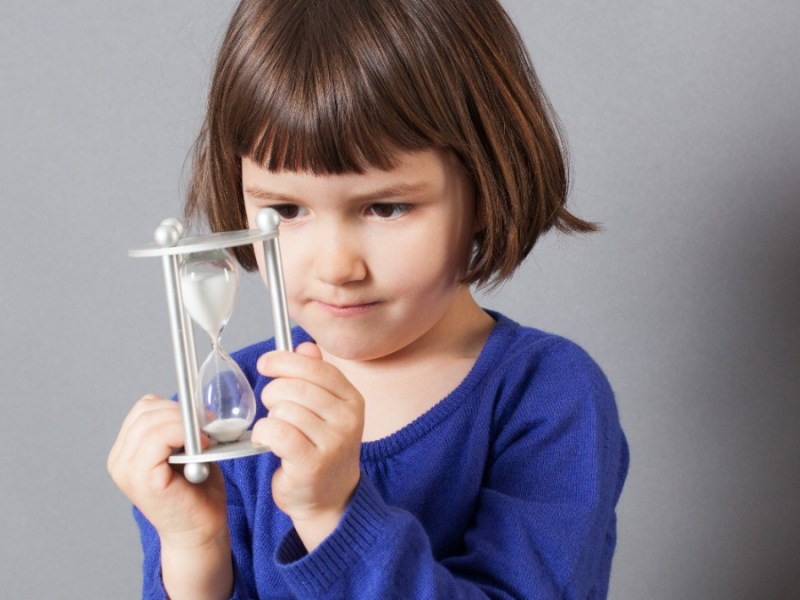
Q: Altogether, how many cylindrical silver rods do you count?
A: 3